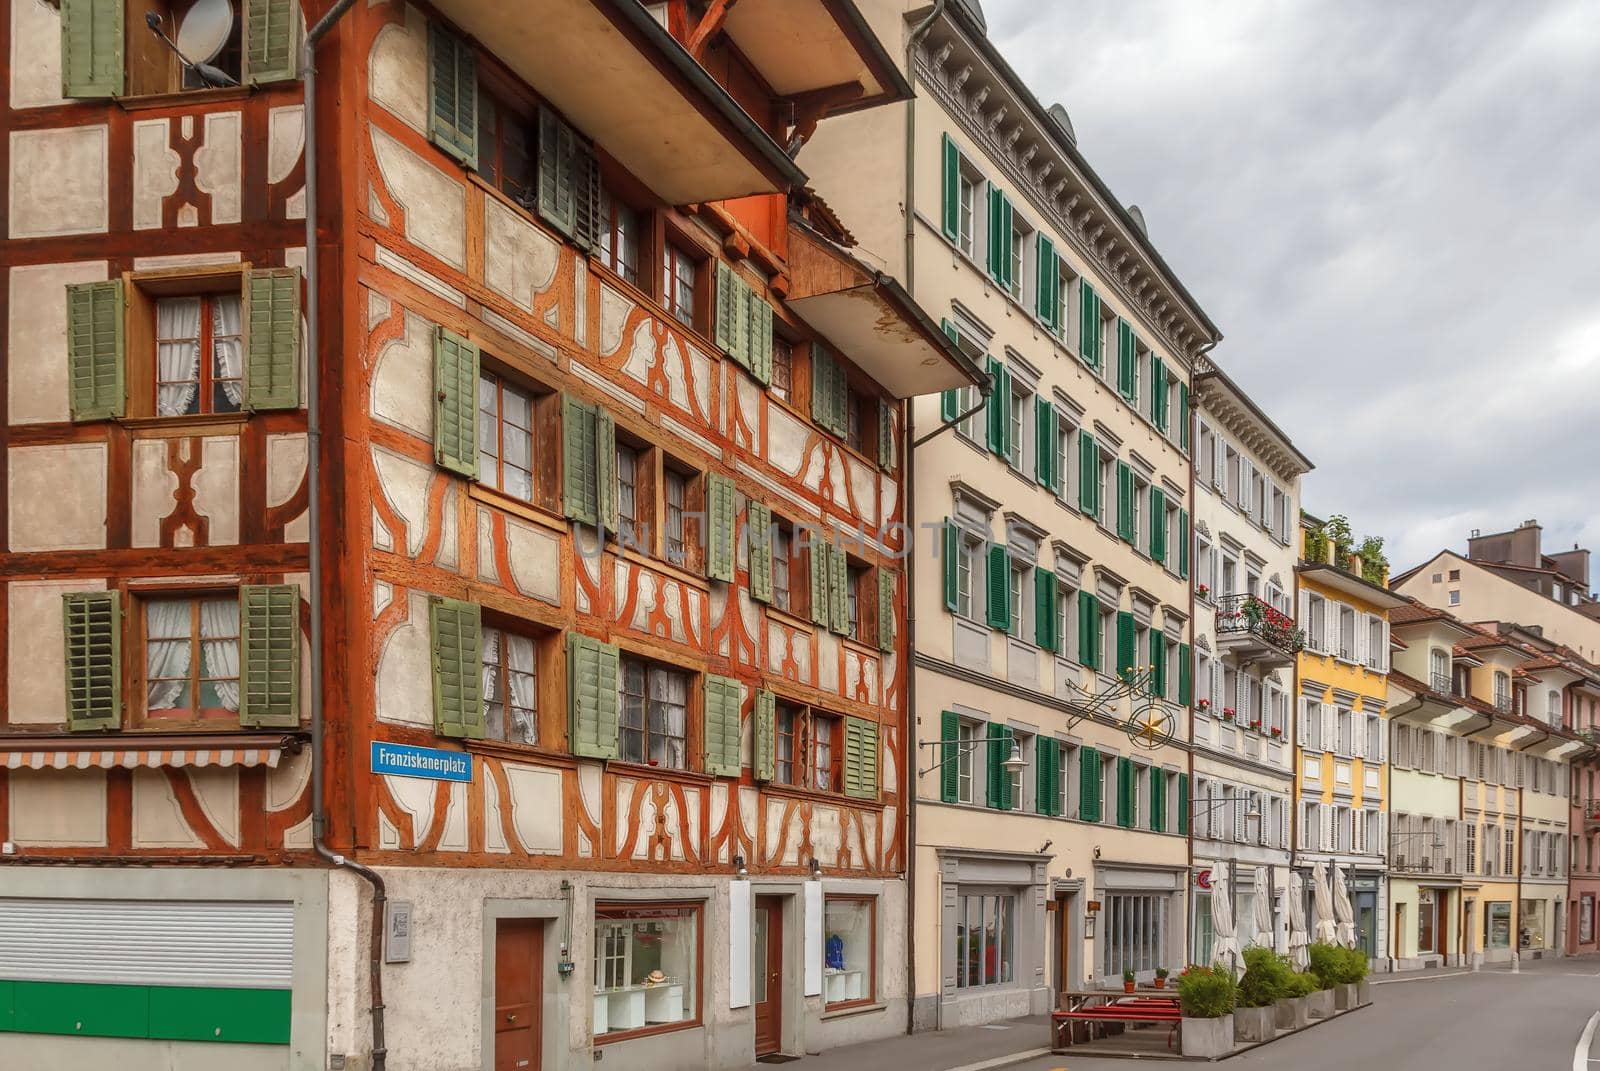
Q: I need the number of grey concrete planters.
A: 6